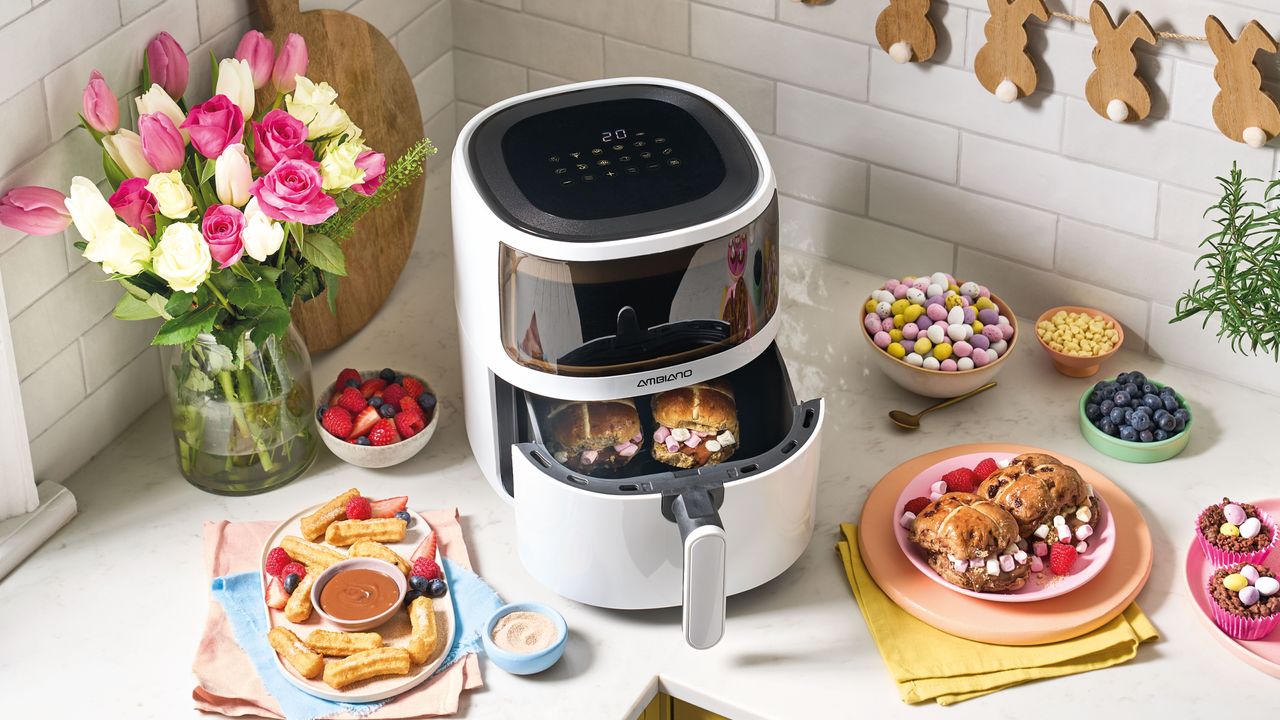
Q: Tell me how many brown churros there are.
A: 9